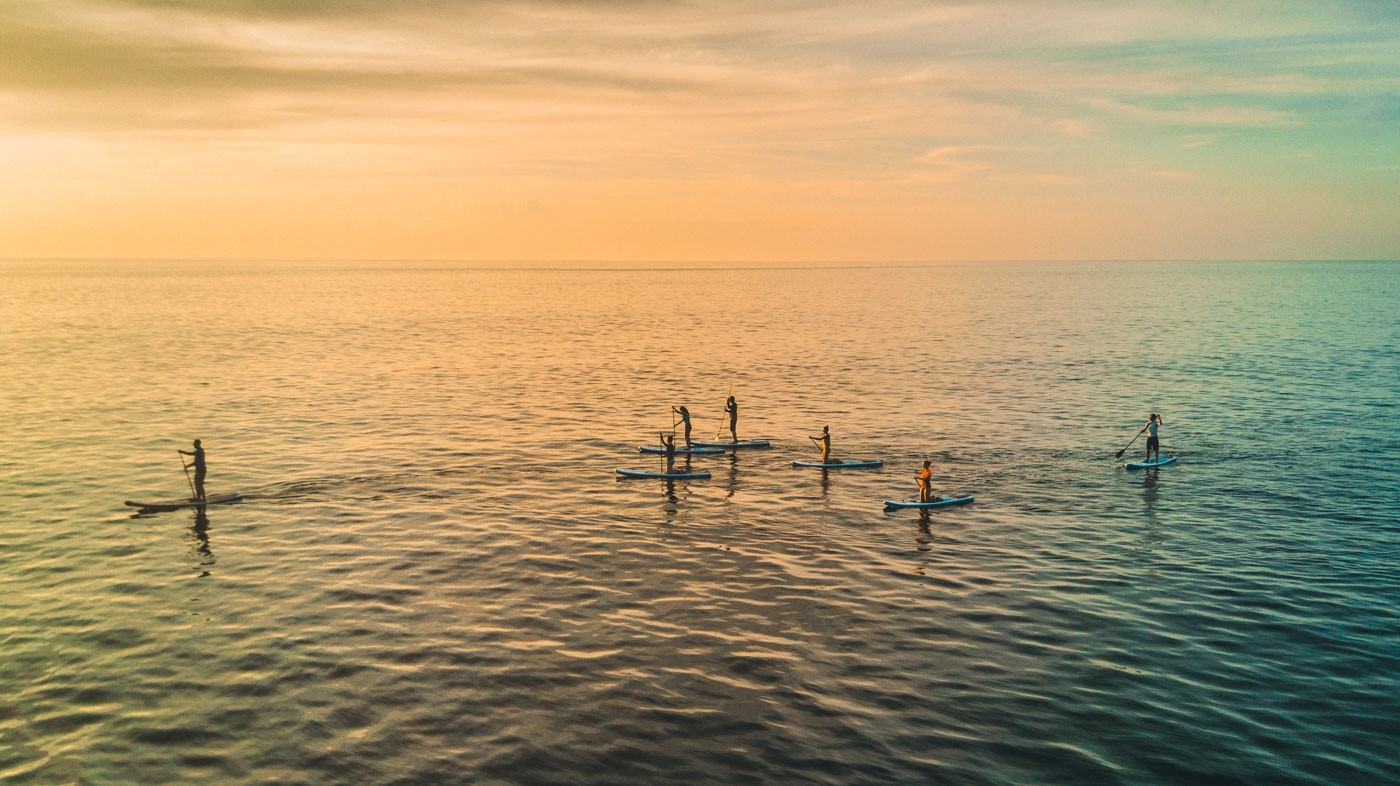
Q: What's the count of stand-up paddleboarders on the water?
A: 7